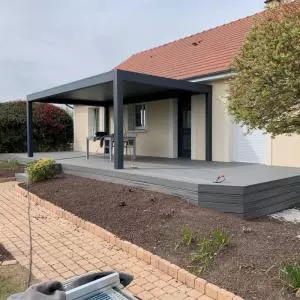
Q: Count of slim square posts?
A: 4